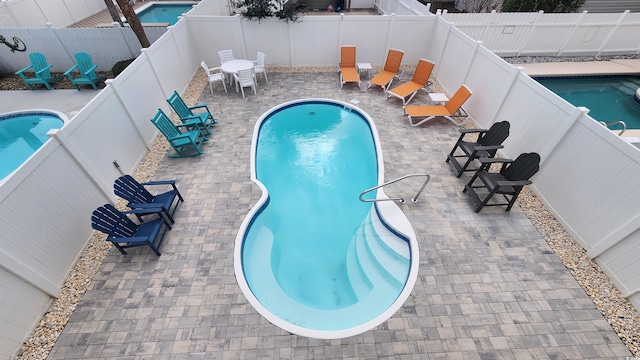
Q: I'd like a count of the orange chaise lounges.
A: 4